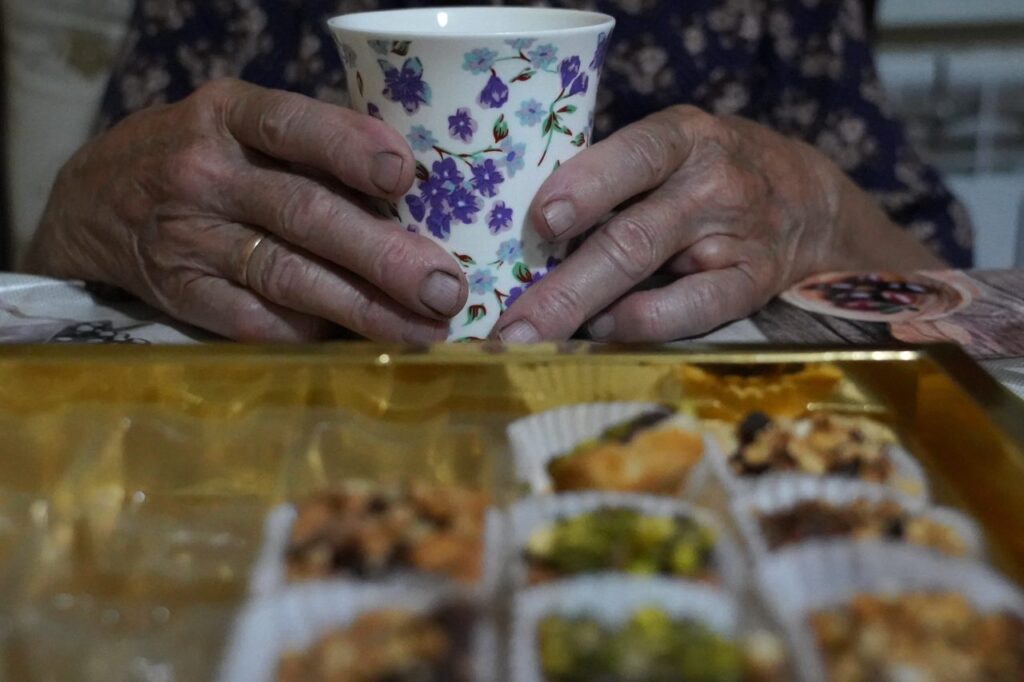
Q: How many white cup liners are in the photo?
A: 8